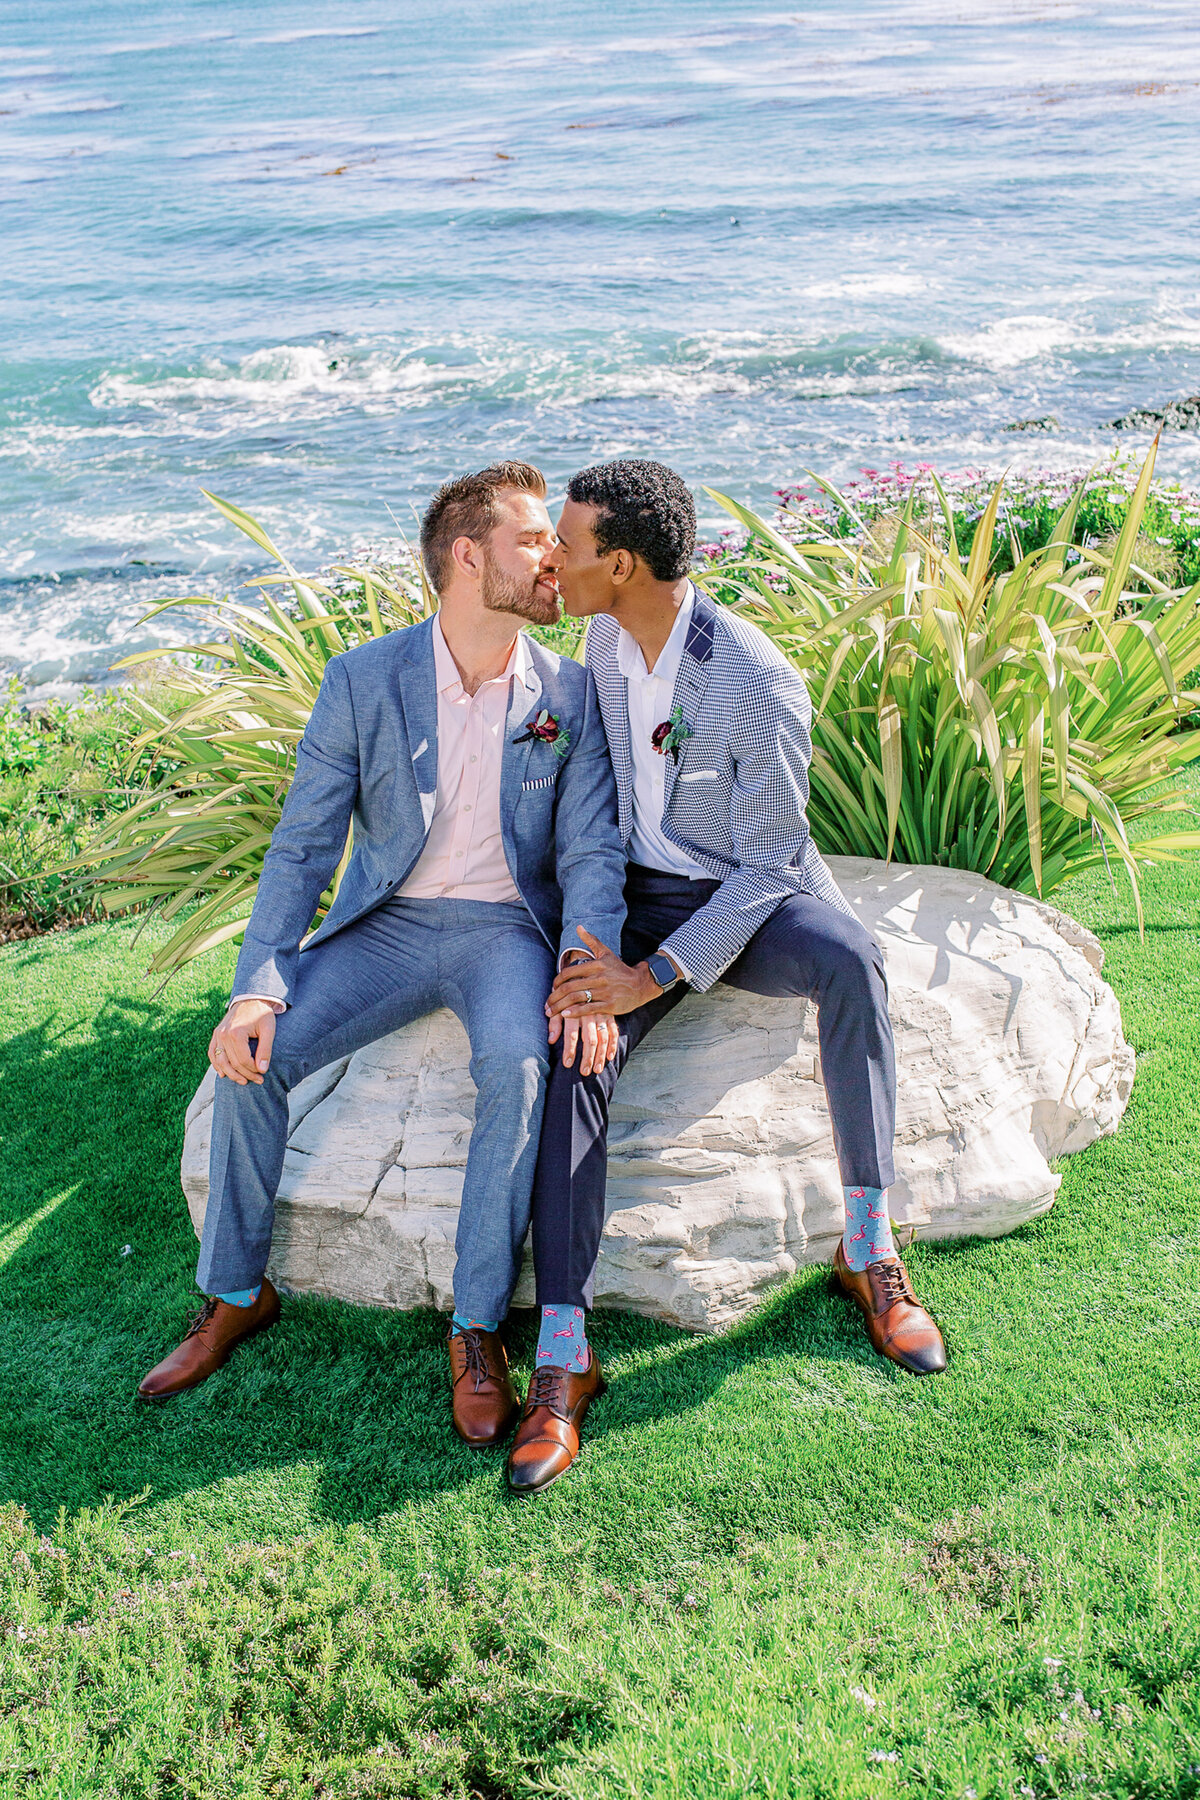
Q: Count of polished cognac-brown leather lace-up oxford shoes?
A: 4